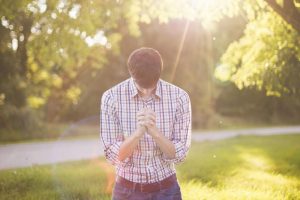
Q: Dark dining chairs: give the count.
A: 0